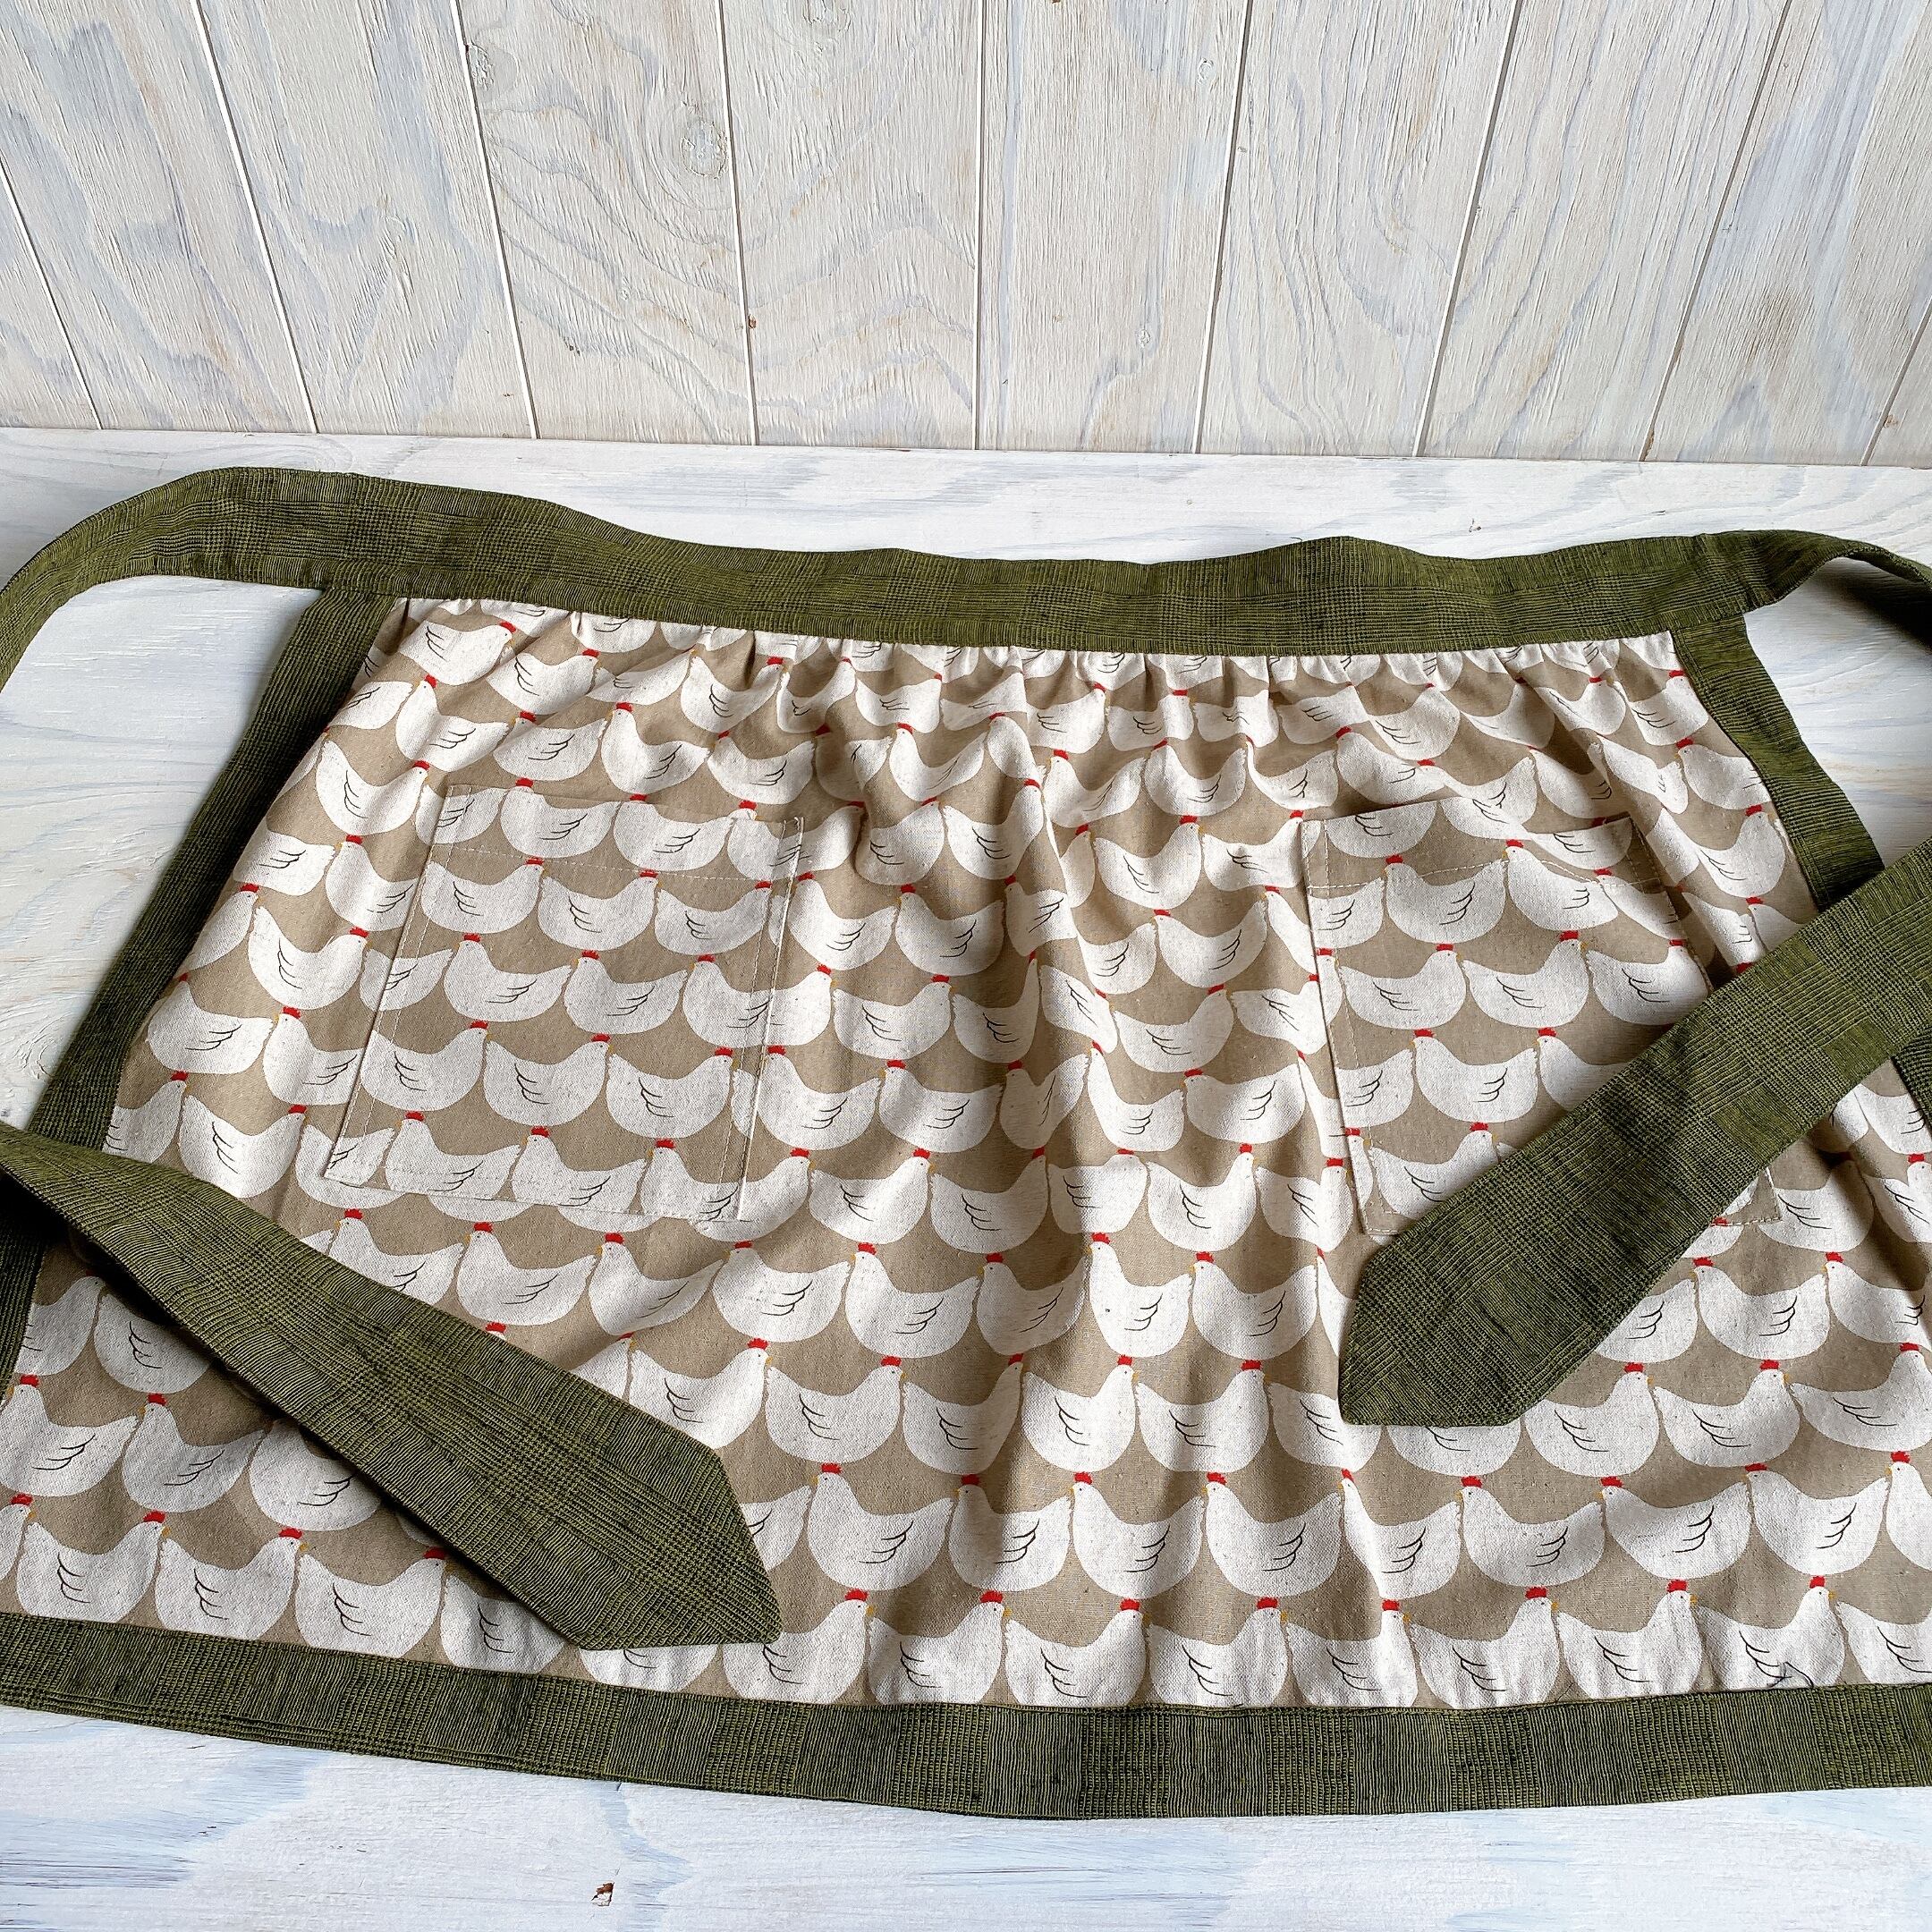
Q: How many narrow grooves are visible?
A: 9